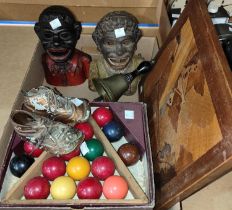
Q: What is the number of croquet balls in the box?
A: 15